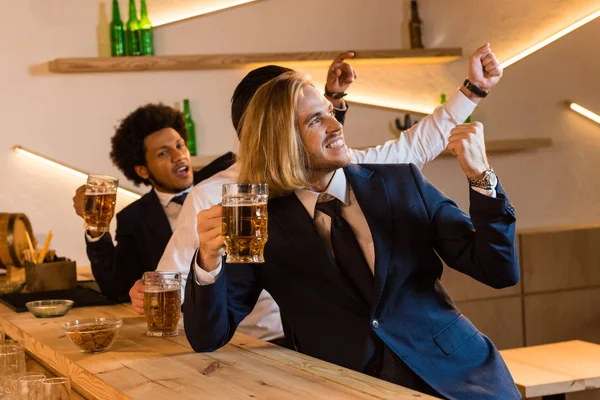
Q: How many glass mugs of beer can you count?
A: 3